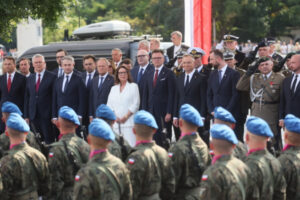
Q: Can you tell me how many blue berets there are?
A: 11